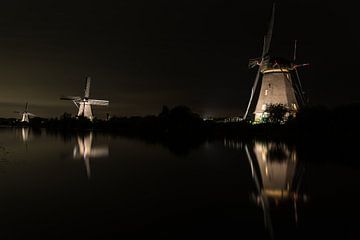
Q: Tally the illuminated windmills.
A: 3